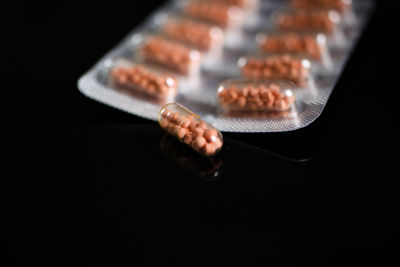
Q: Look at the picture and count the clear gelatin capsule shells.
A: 11